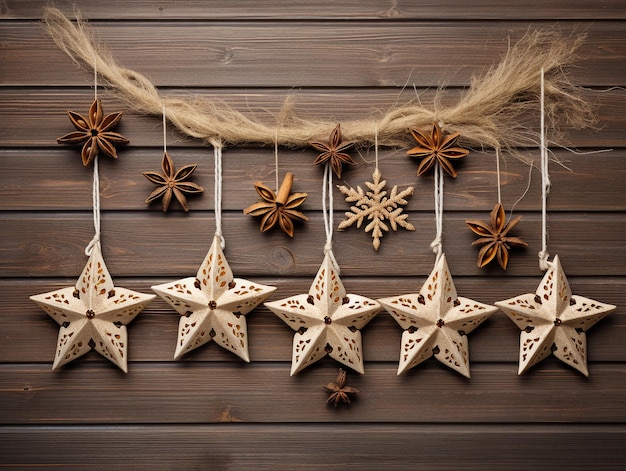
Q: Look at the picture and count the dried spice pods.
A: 7